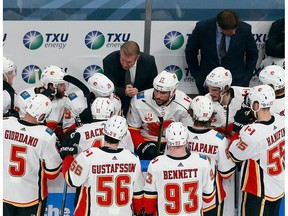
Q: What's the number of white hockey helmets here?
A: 12